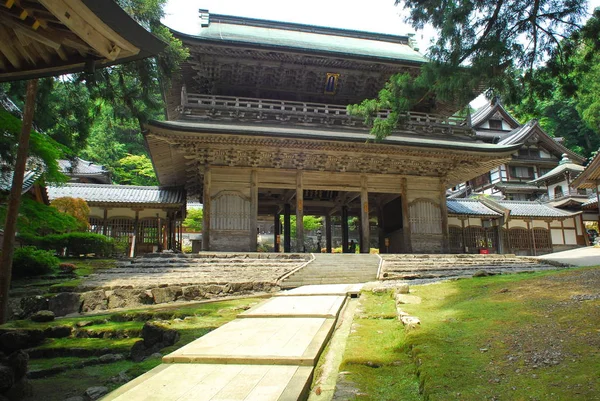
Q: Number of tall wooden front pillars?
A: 6